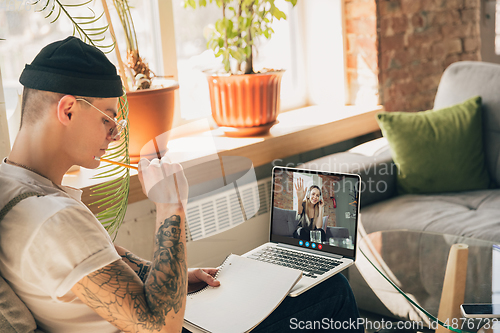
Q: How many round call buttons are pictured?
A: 4